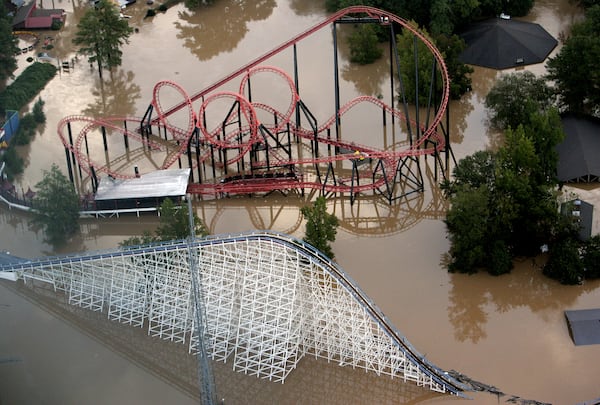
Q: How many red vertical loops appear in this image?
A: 3